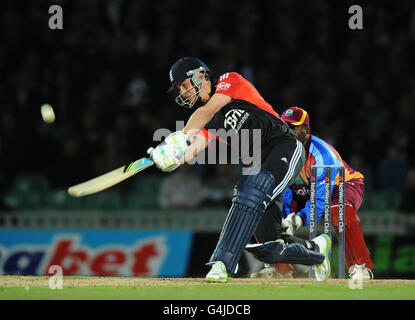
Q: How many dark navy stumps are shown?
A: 3